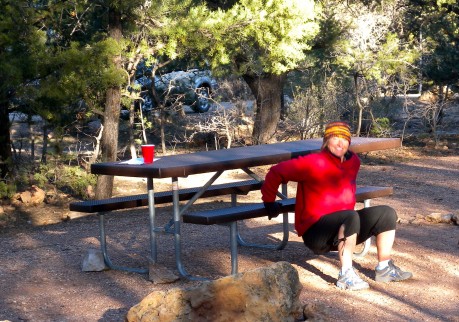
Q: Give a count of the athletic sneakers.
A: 2